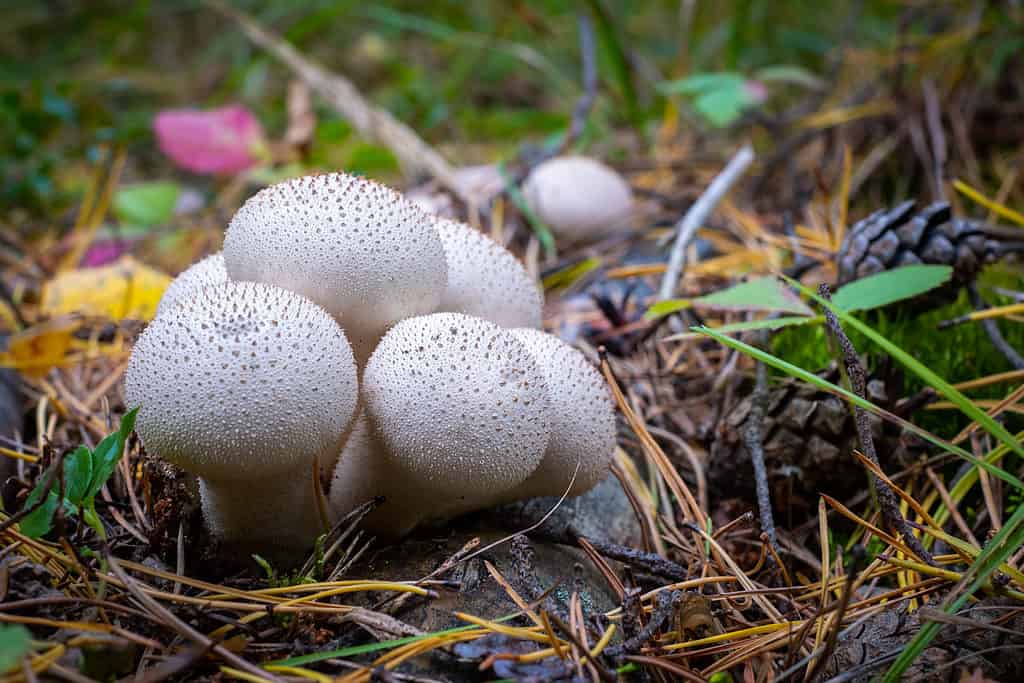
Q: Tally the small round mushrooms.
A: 7